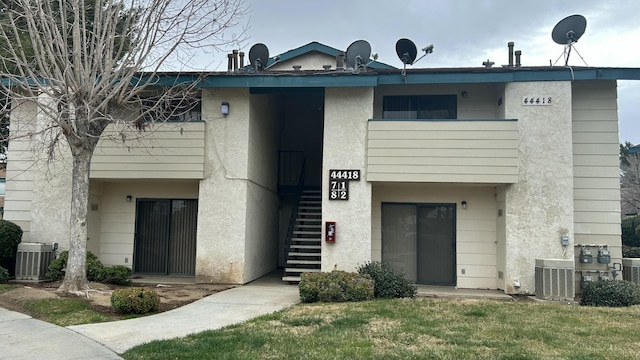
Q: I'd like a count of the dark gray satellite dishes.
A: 4